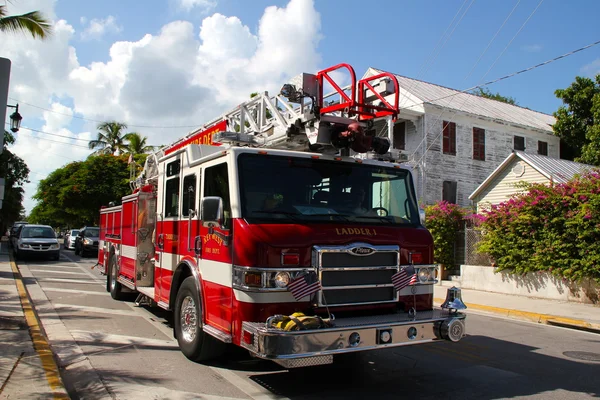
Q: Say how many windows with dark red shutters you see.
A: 2